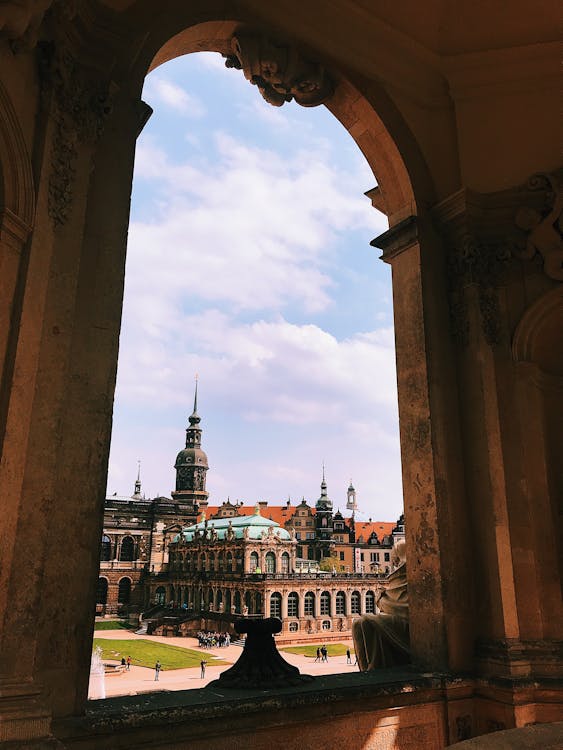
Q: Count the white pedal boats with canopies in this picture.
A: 0